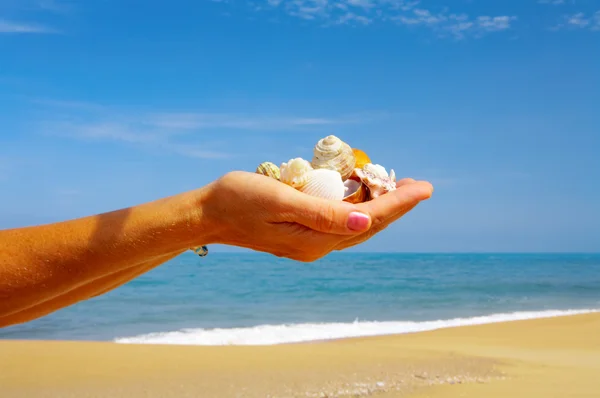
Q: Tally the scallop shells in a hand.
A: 1